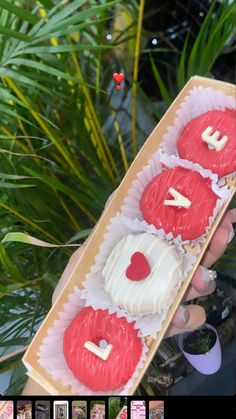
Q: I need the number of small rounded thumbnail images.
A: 9